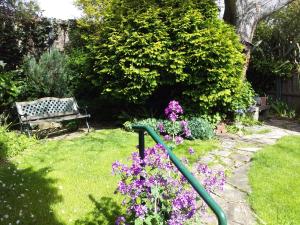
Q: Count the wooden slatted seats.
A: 1